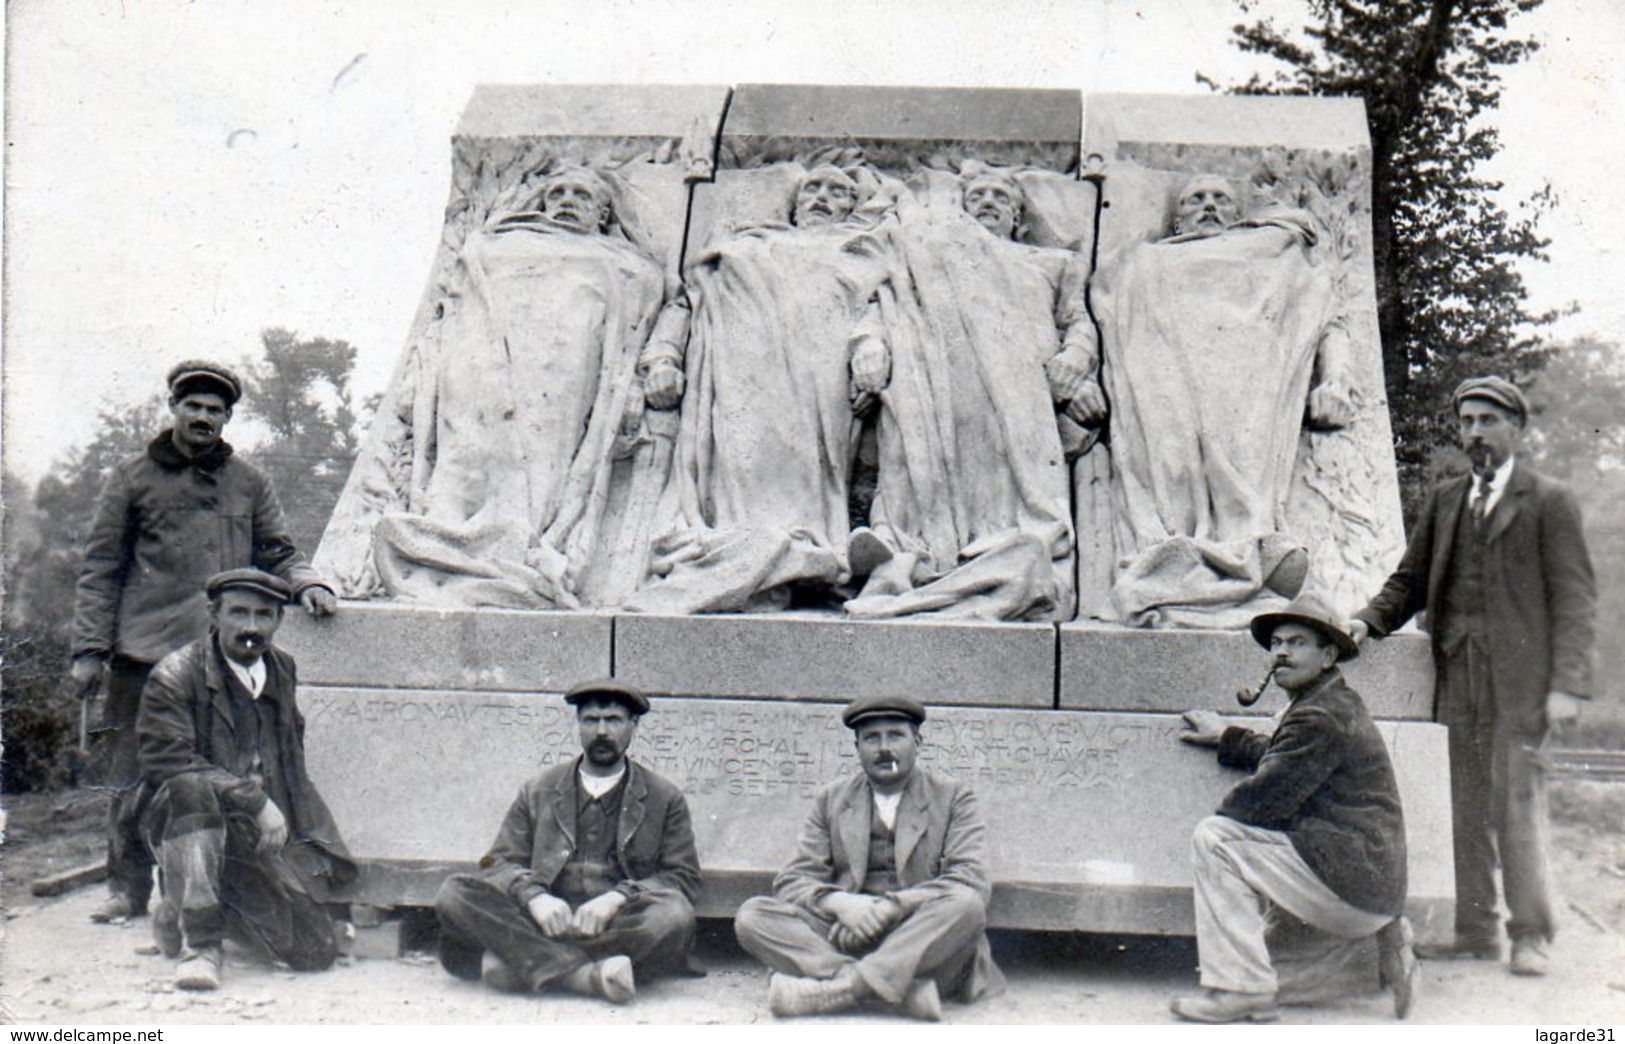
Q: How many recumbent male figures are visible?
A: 4